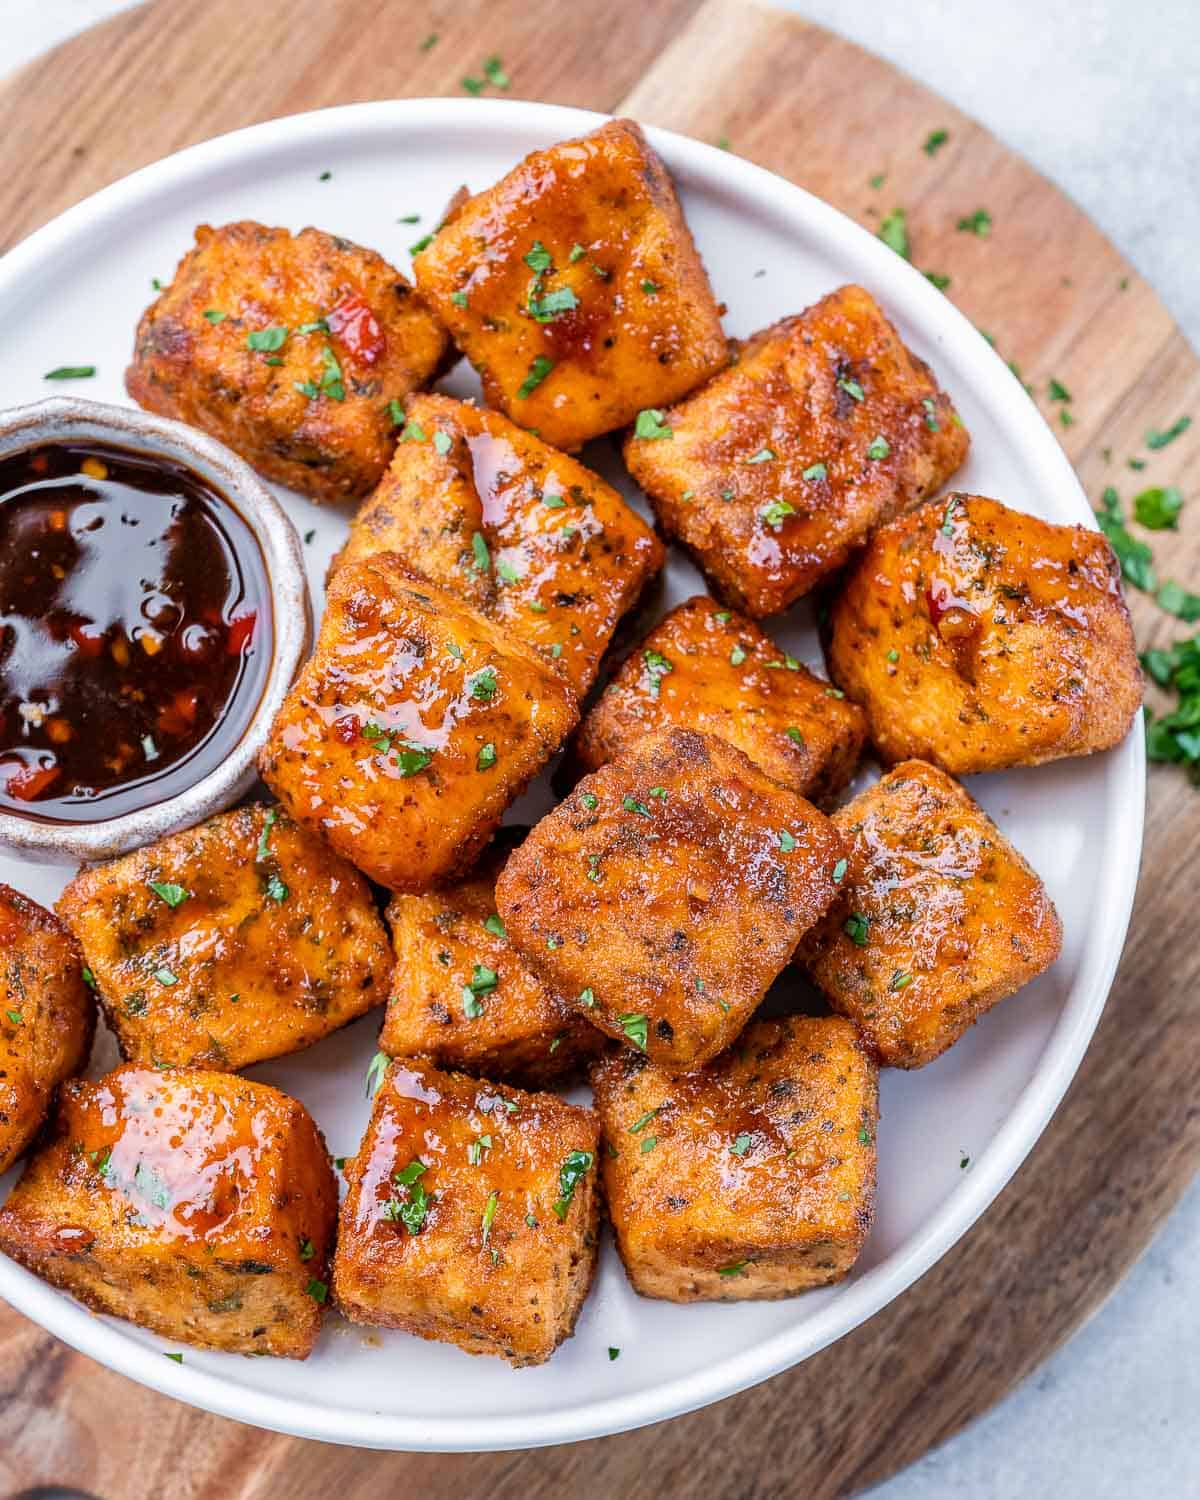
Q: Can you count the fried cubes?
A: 15